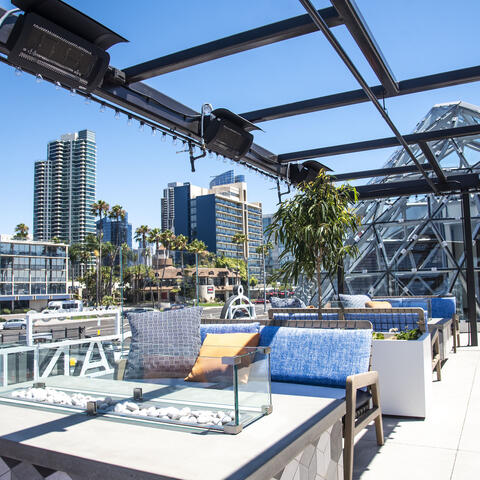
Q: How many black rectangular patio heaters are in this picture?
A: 3